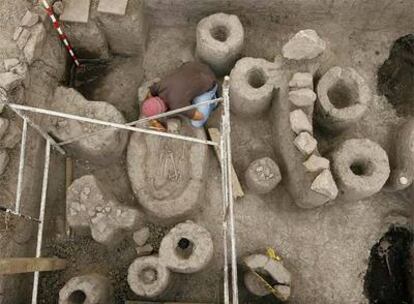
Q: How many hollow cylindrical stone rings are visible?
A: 7